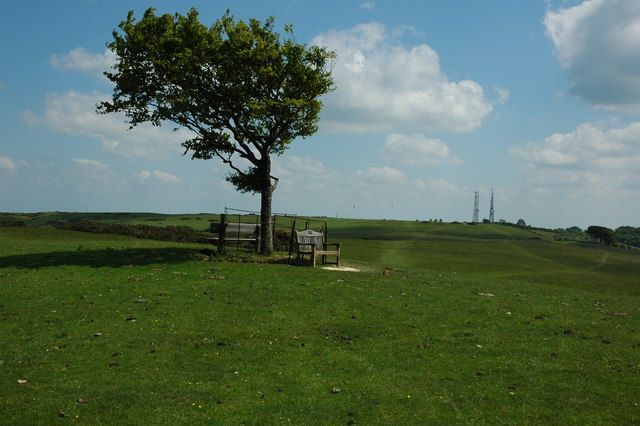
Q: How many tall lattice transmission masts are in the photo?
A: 2